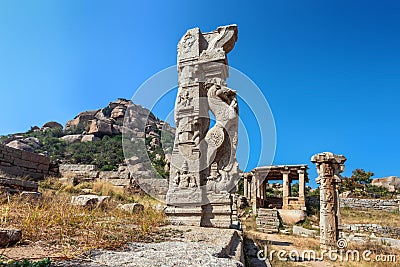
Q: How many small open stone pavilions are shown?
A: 1